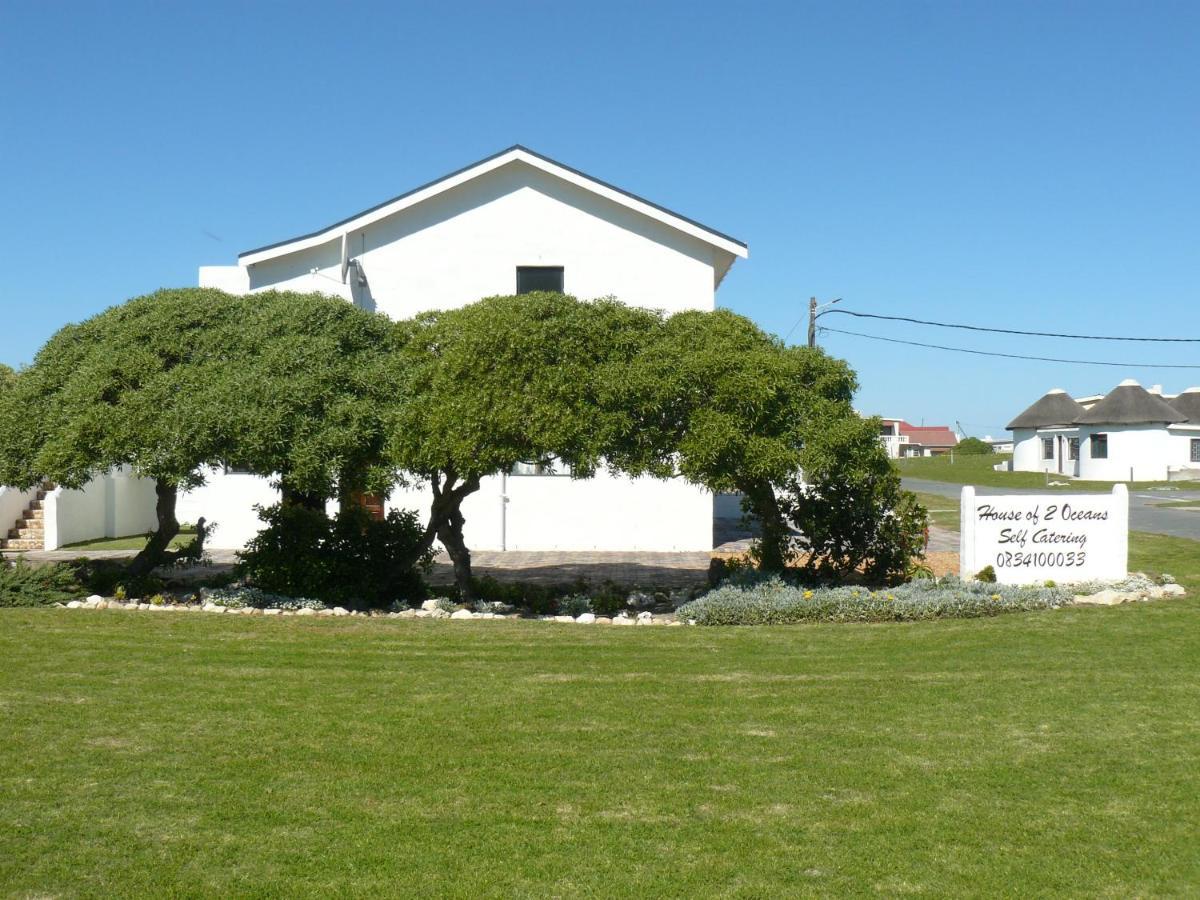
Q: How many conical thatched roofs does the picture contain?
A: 3